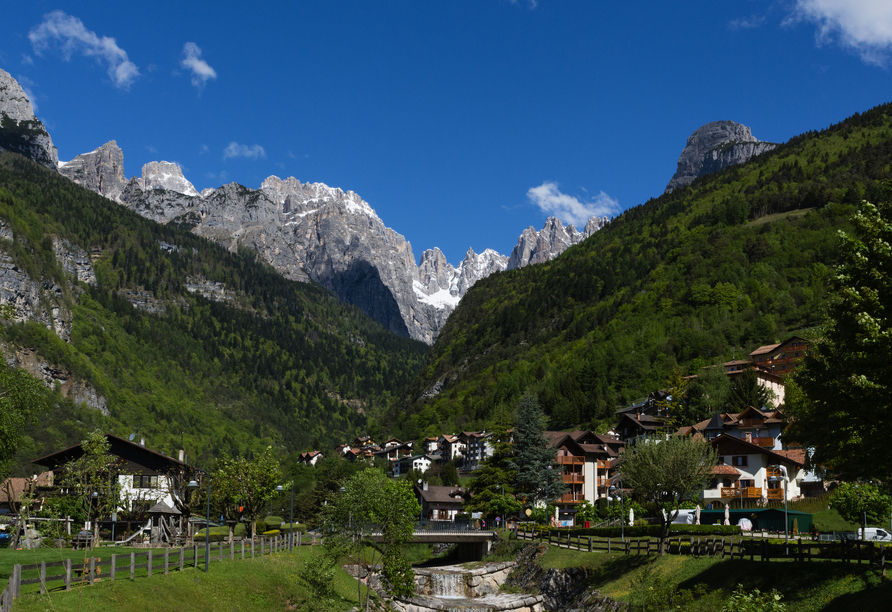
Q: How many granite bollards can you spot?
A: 0